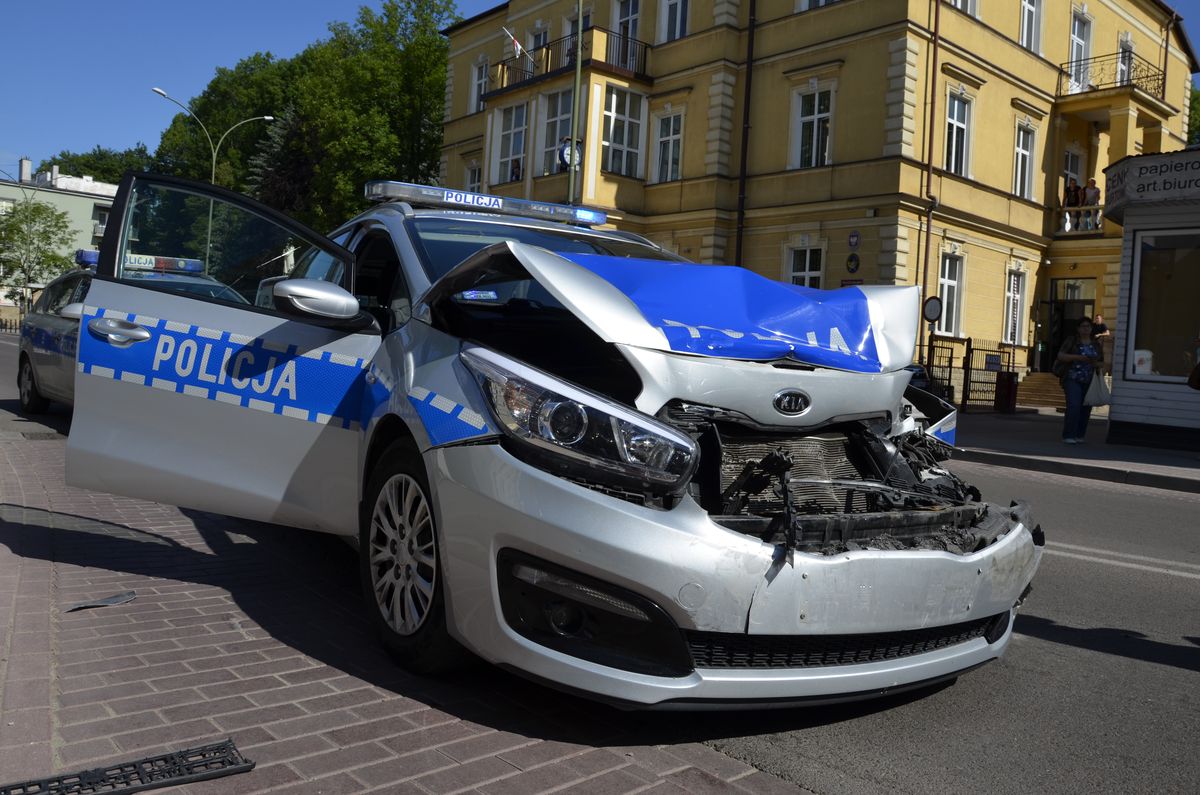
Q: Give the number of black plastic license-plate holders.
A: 1